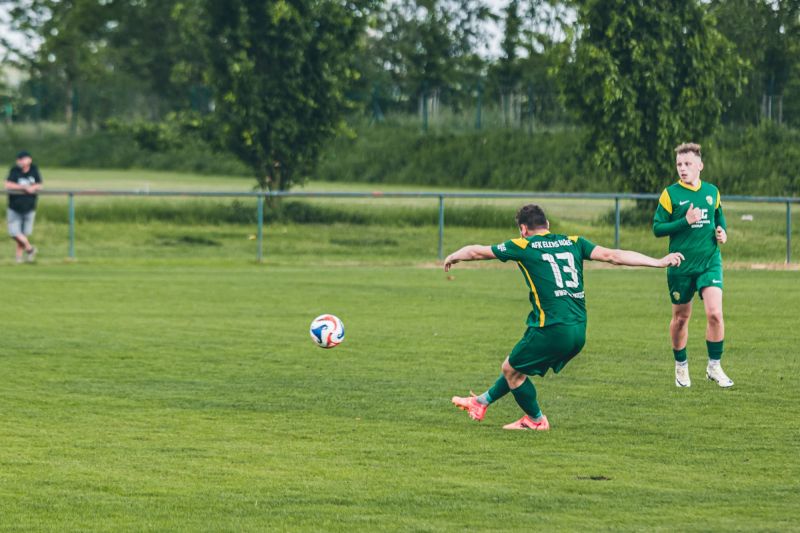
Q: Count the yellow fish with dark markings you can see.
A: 0